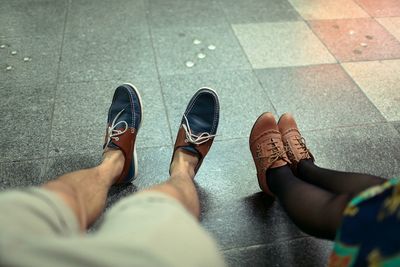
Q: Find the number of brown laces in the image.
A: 2